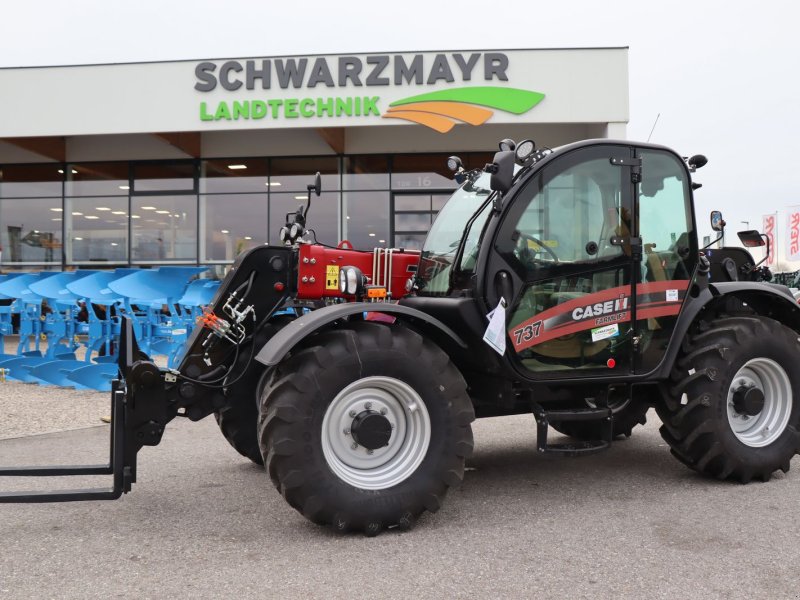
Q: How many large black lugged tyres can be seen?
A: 4